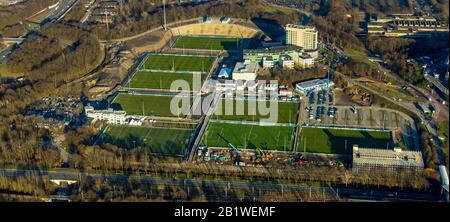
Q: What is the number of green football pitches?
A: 8